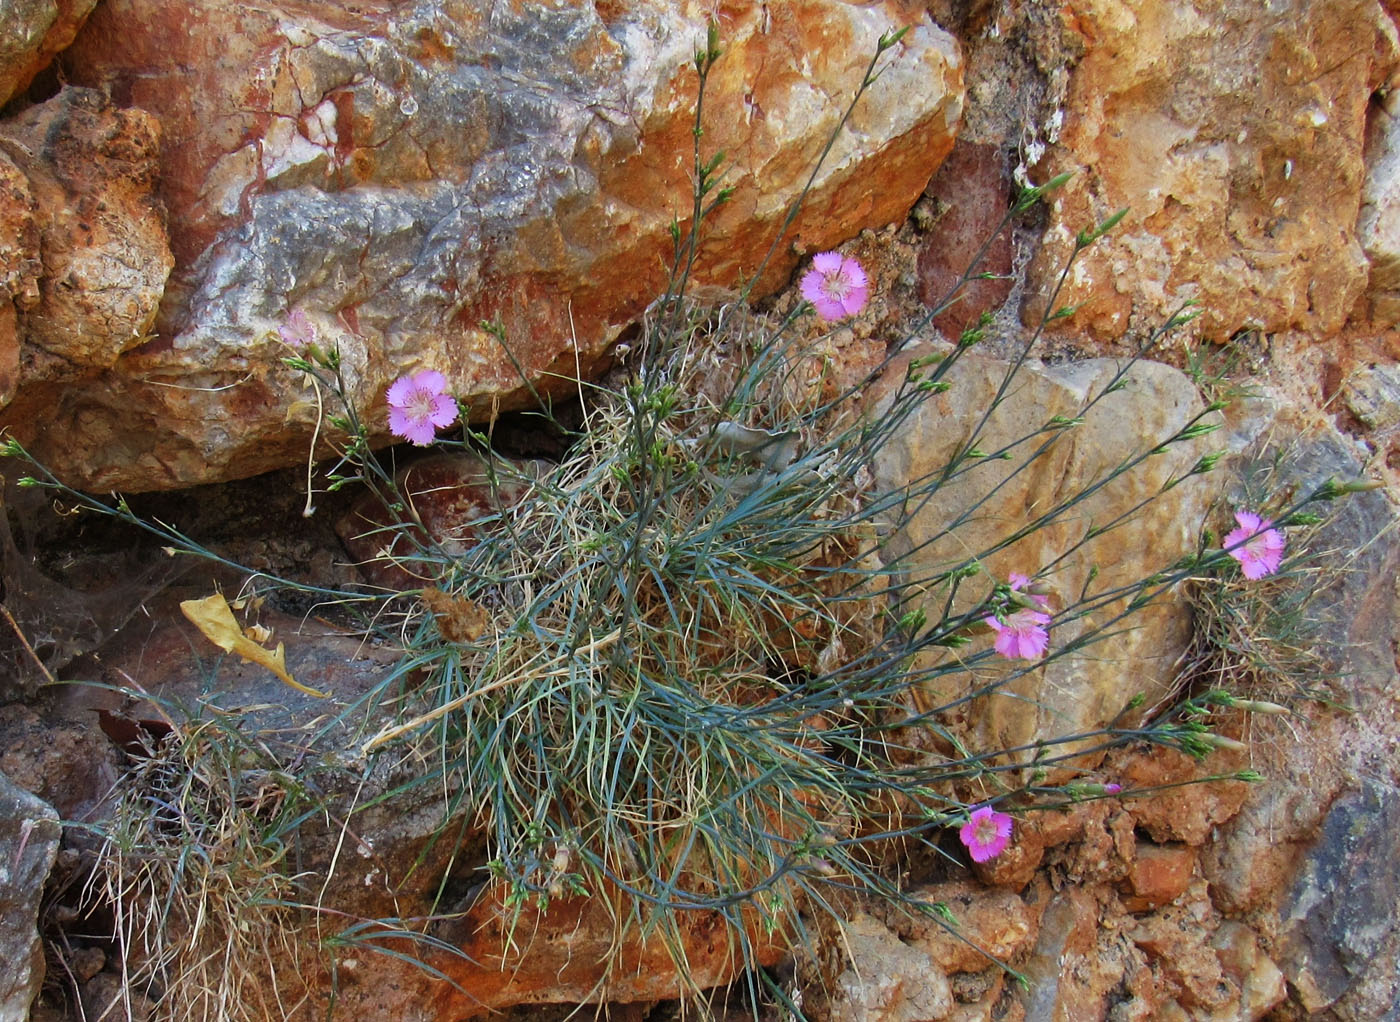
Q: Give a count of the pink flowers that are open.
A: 6